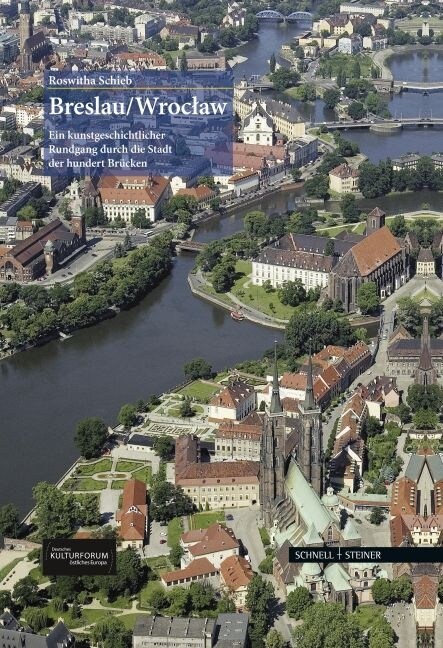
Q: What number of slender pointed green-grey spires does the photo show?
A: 2